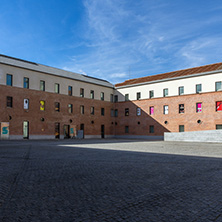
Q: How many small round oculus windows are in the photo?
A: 9